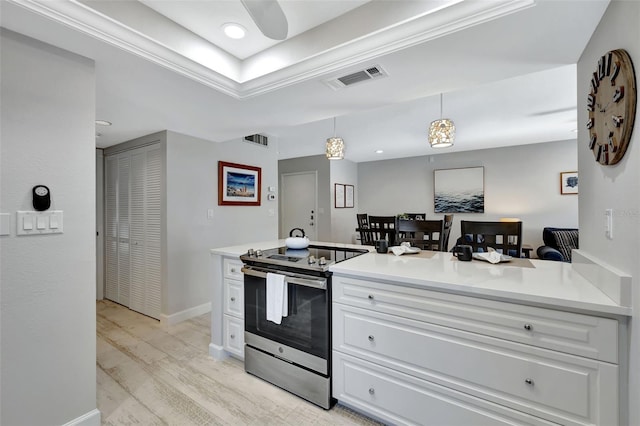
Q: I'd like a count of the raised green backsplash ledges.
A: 0